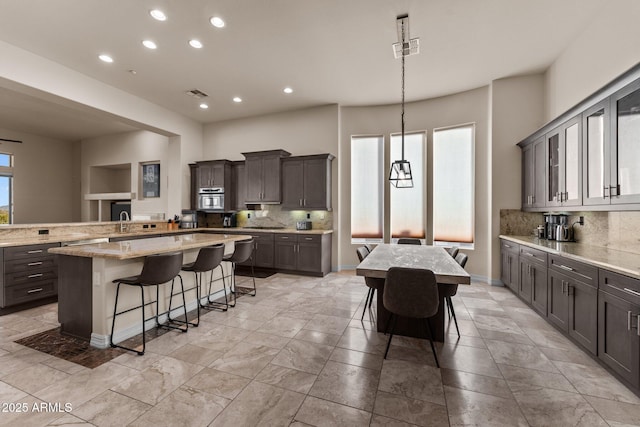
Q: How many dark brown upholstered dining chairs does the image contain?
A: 6